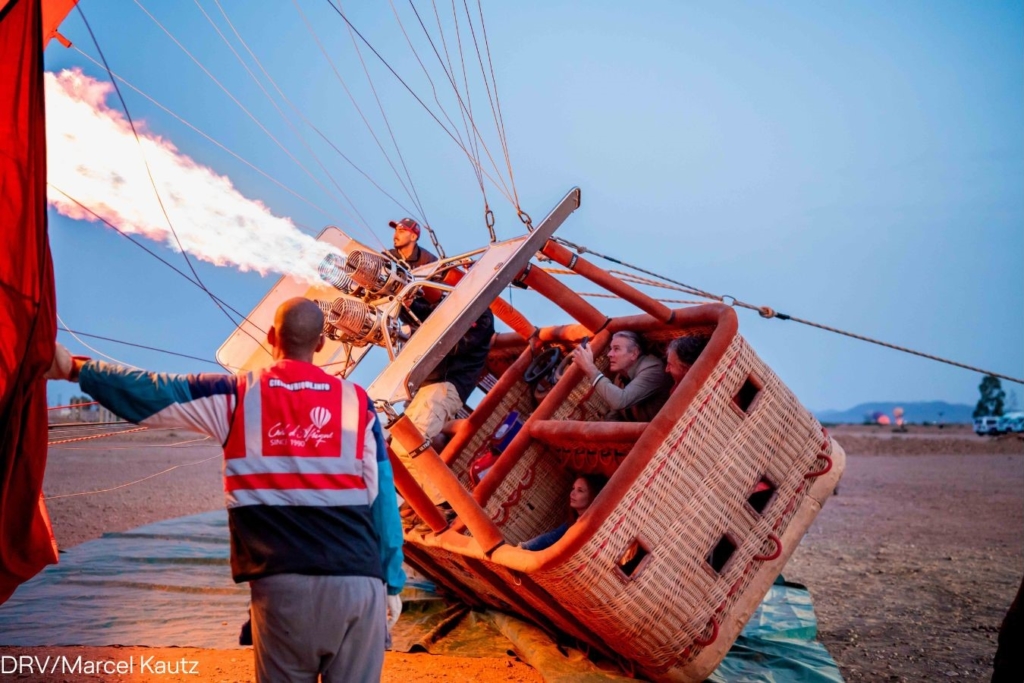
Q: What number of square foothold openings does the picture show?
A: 4